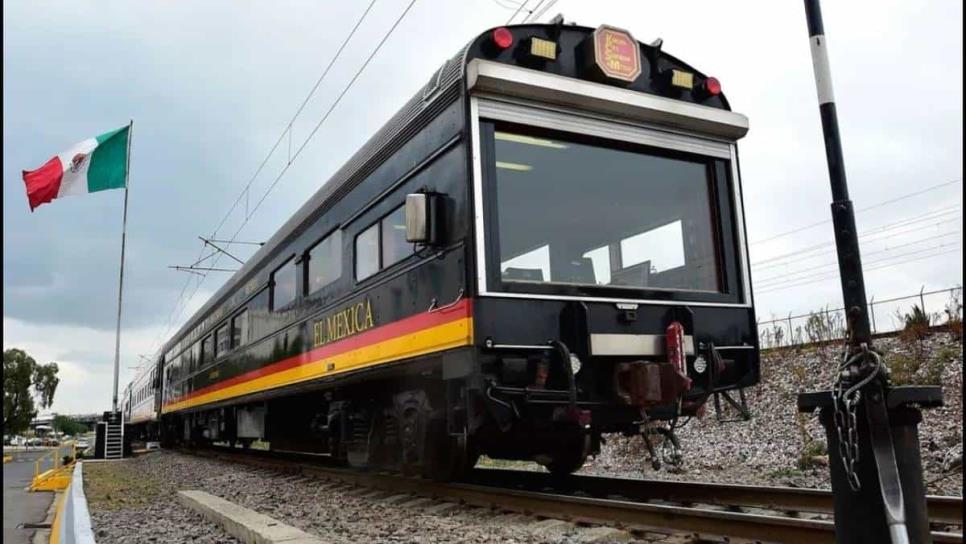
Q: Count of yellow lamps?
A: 2